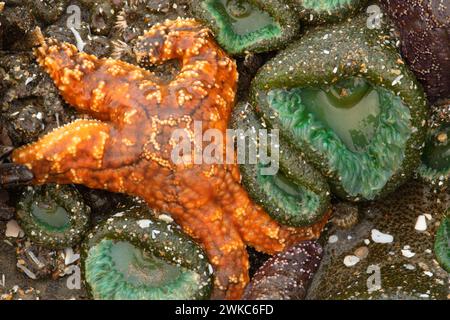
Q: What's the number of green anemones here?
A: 8